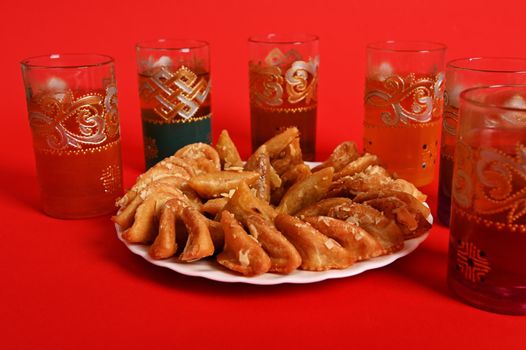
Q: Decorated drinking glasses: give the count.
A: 6